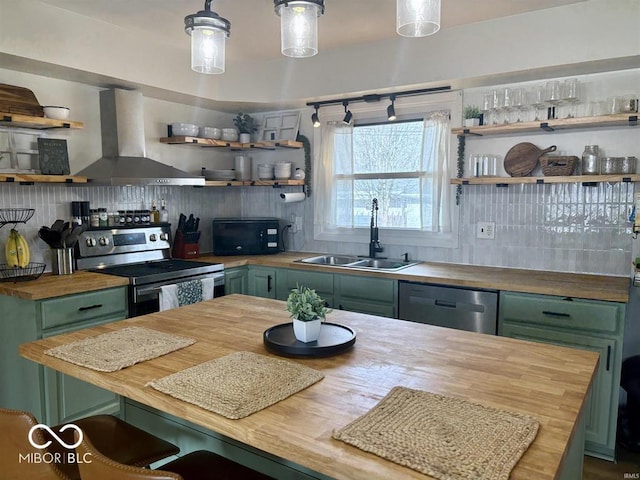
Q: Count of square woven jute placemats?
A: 3